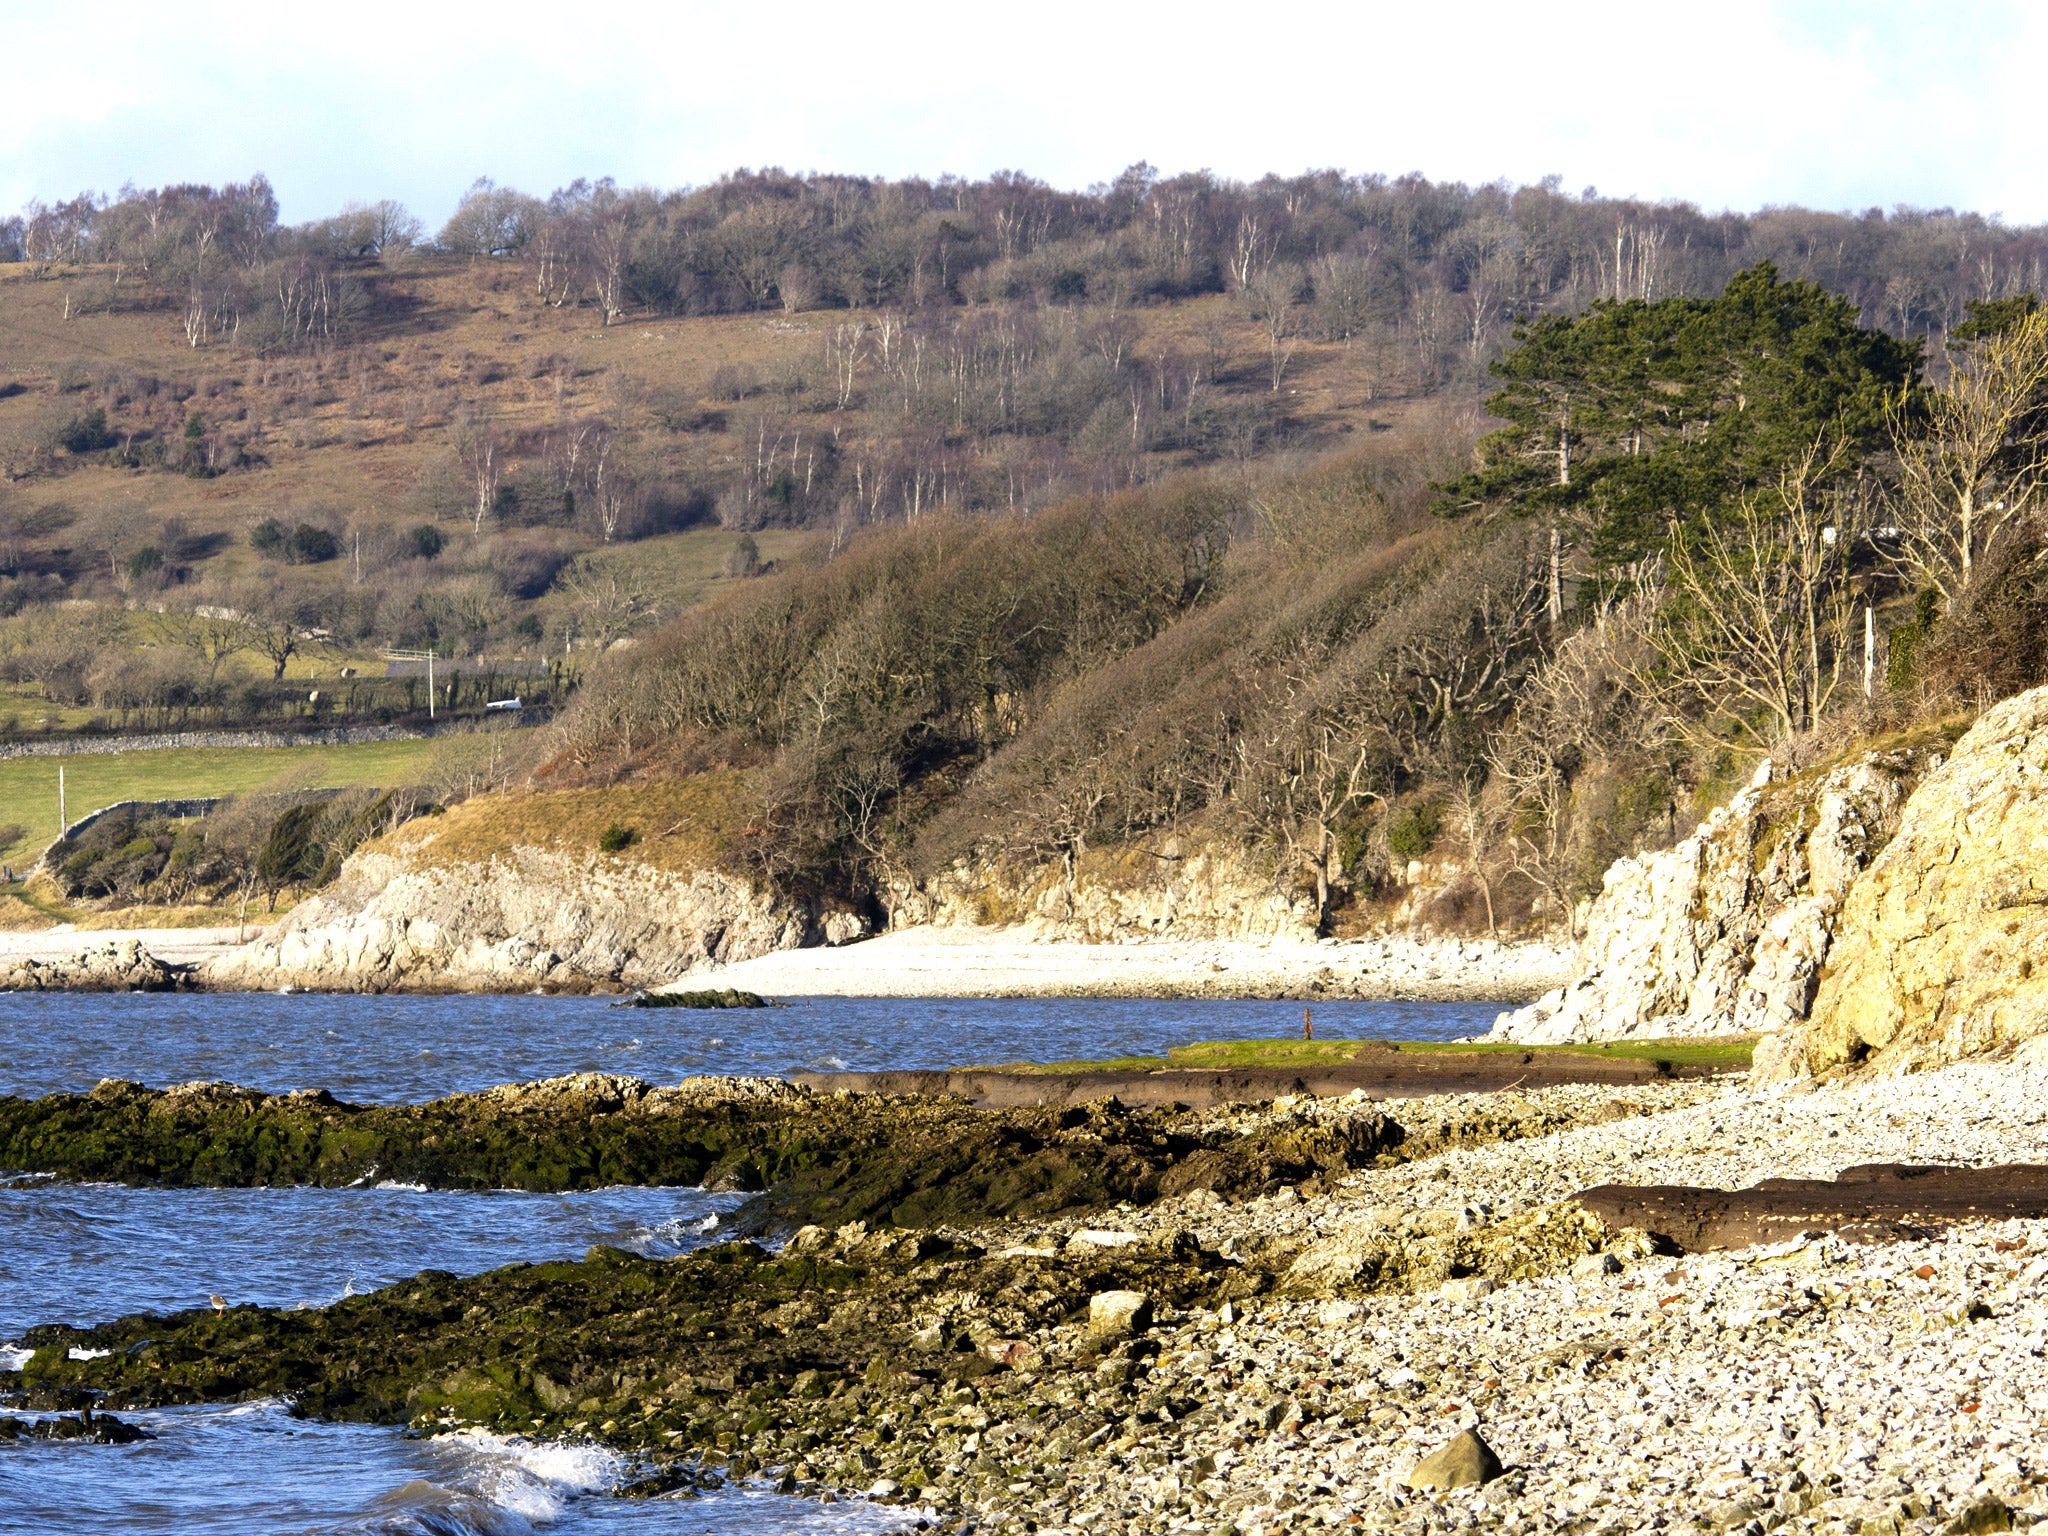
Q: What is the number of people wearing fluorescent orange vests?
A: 0